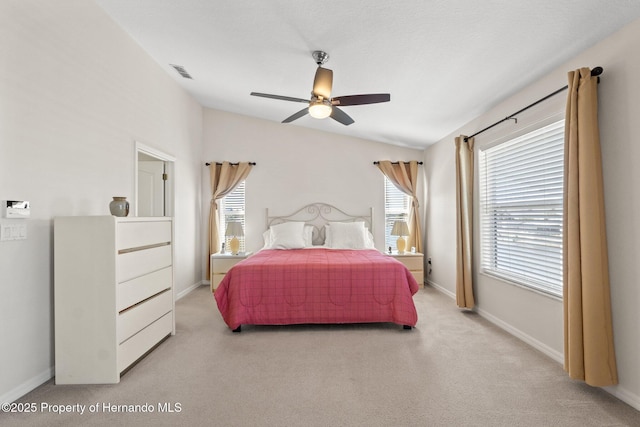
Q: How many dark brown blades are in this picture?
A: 1